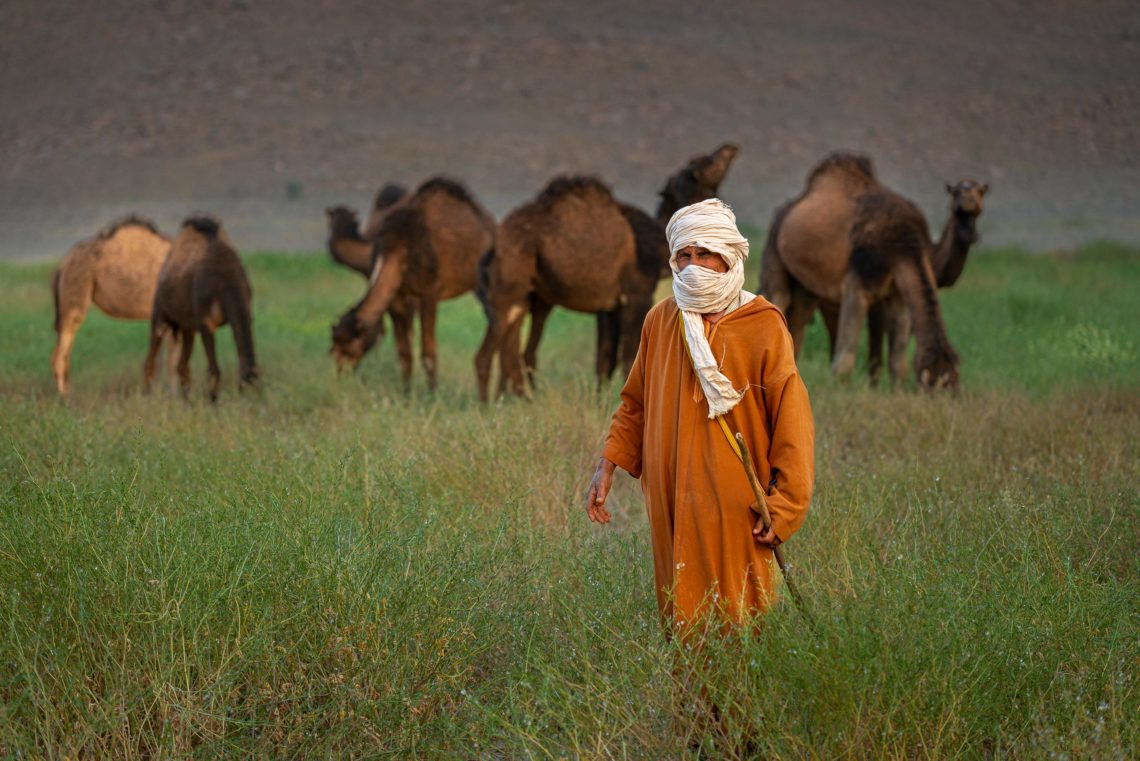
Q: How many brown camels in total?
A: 7